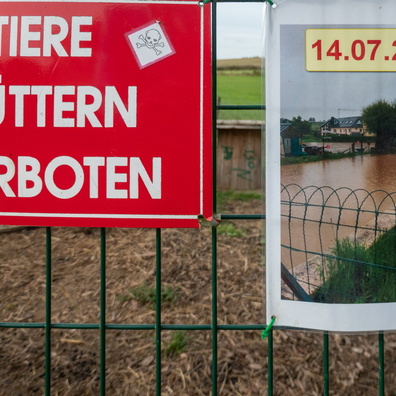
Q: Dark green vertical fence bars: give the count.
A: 7